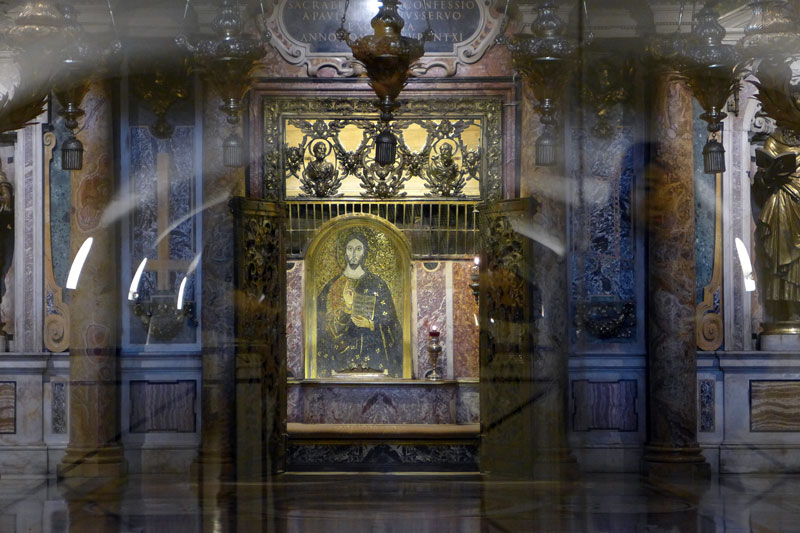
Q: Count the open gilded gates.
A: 2